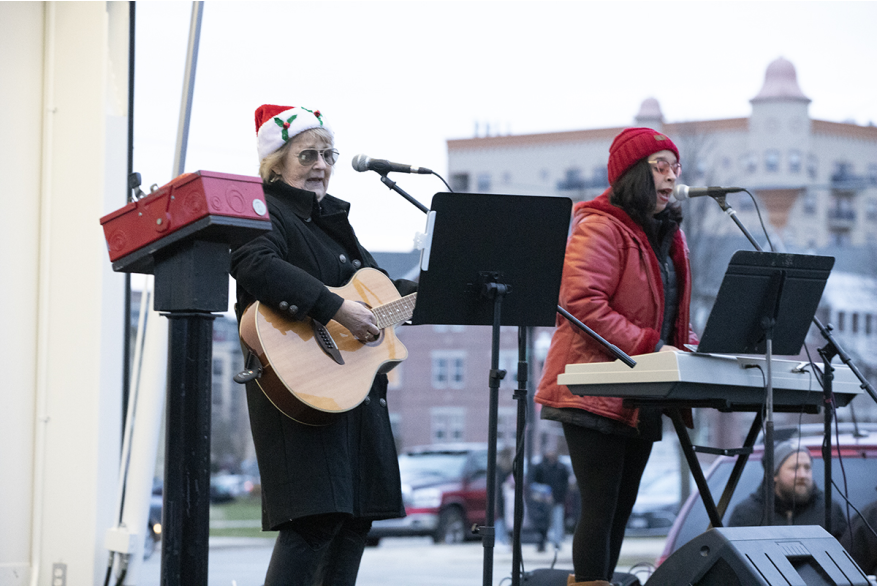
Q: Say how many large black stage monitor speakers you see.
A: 1